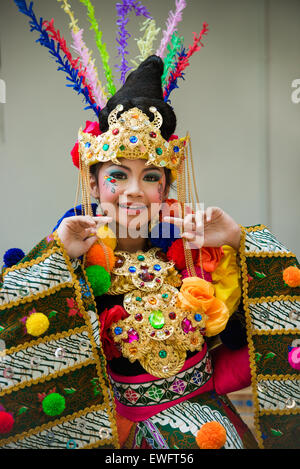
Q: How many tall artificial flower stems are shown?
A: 11